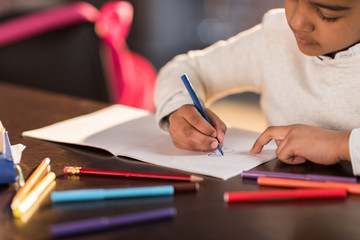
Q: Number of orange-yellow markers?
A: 2